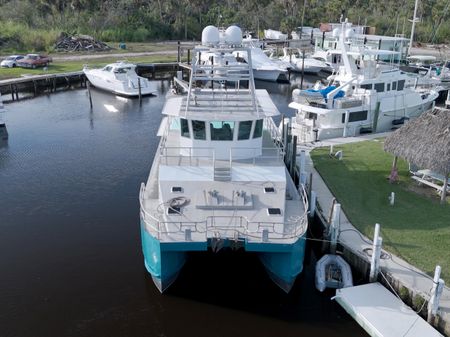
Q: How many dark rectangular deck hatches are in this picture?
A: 4